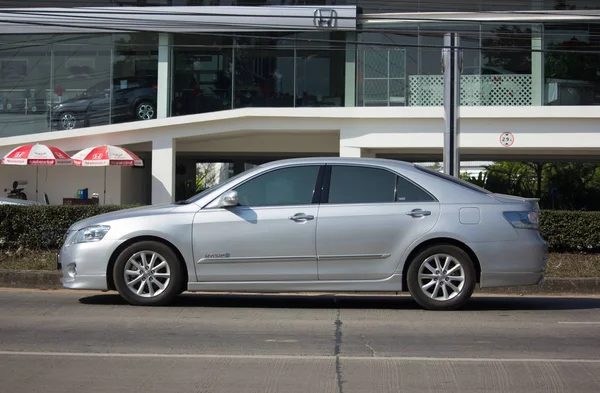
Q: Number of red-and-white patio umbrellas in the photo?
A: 2